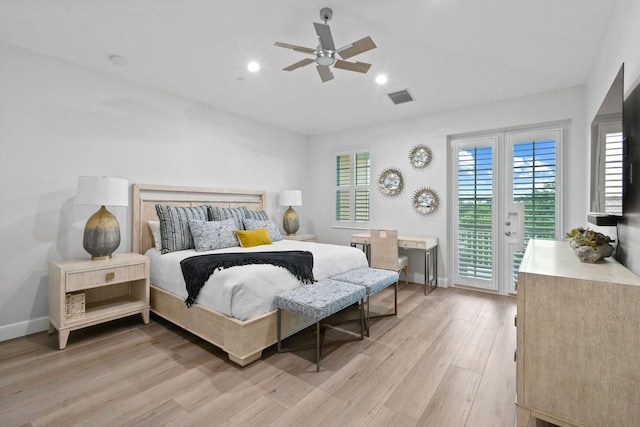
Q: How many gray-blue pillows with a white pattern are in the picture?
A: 2